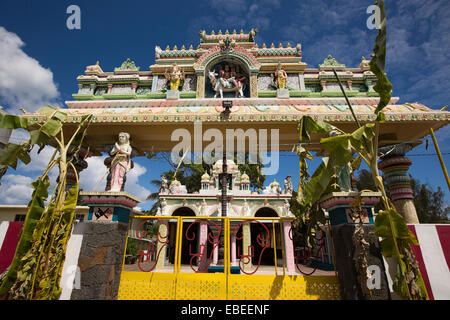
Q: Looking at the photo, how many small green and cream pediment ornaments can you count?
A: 2